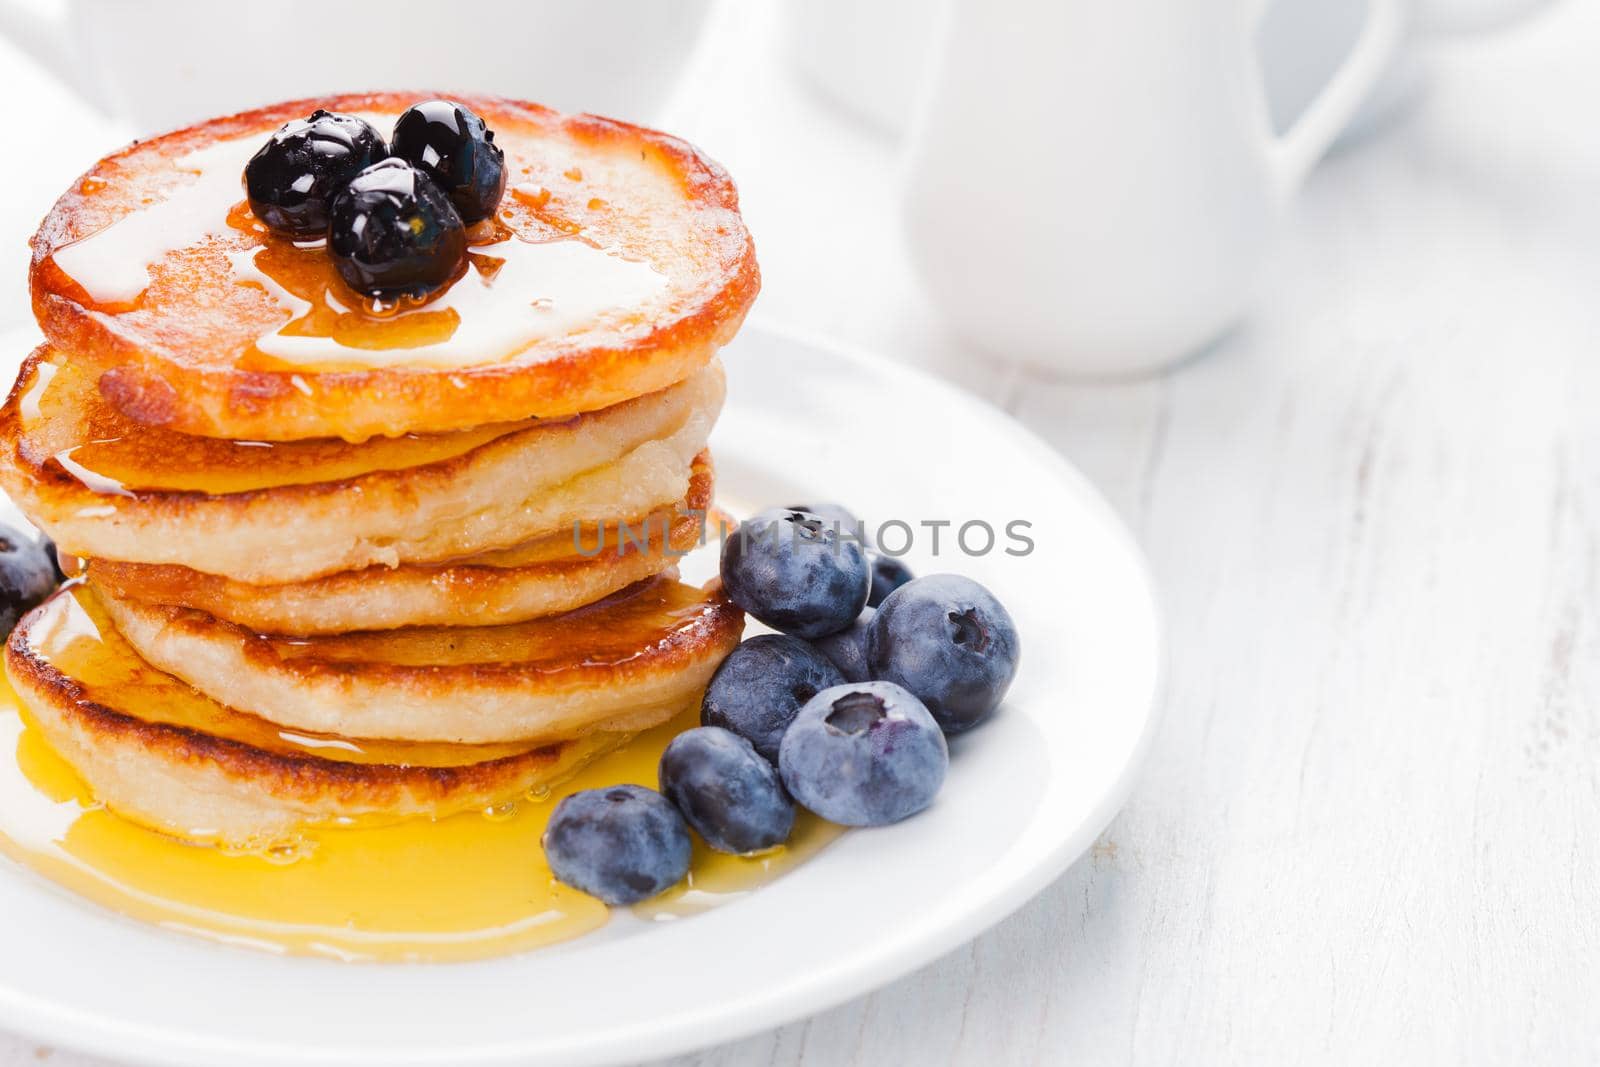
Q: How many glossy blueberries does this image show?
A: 3